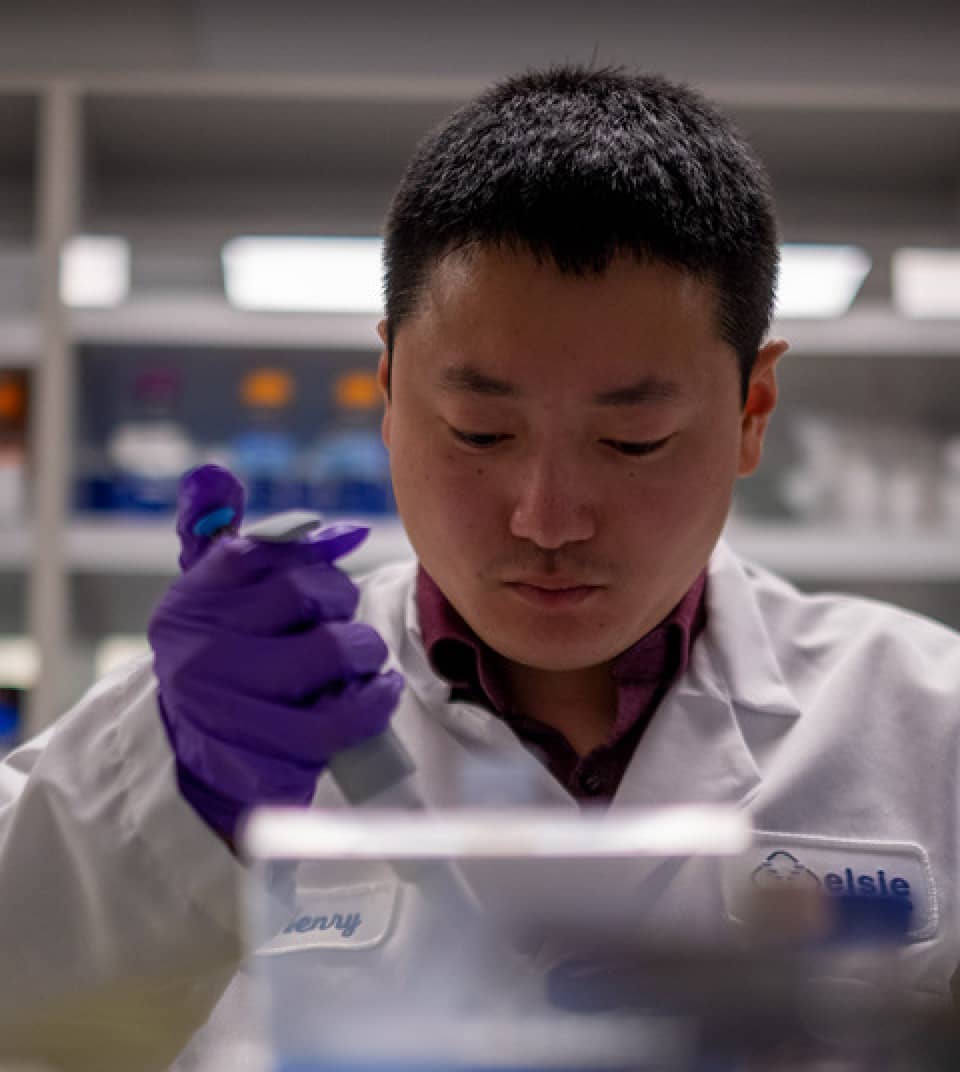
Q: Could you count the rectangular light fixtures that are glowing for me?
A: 4